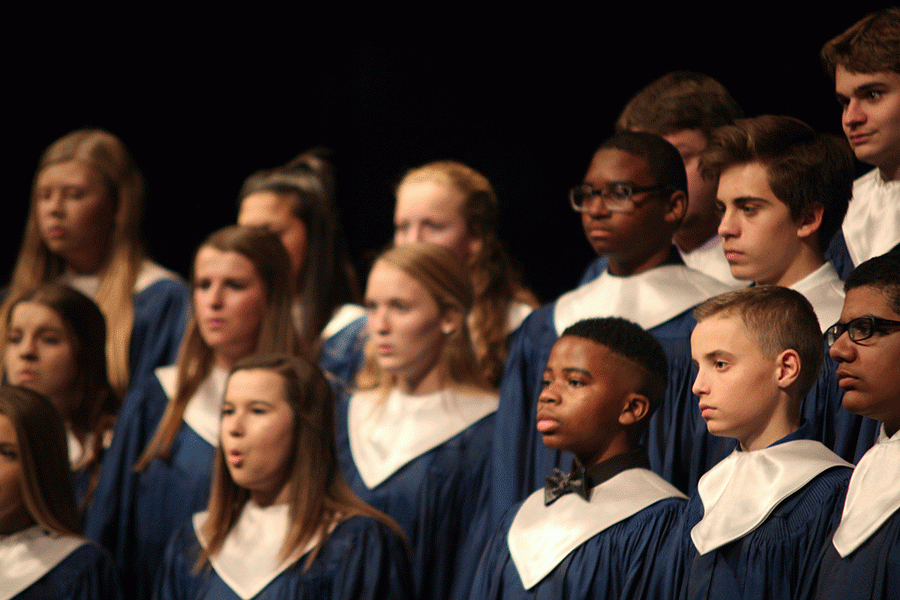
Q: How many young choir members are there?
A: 15